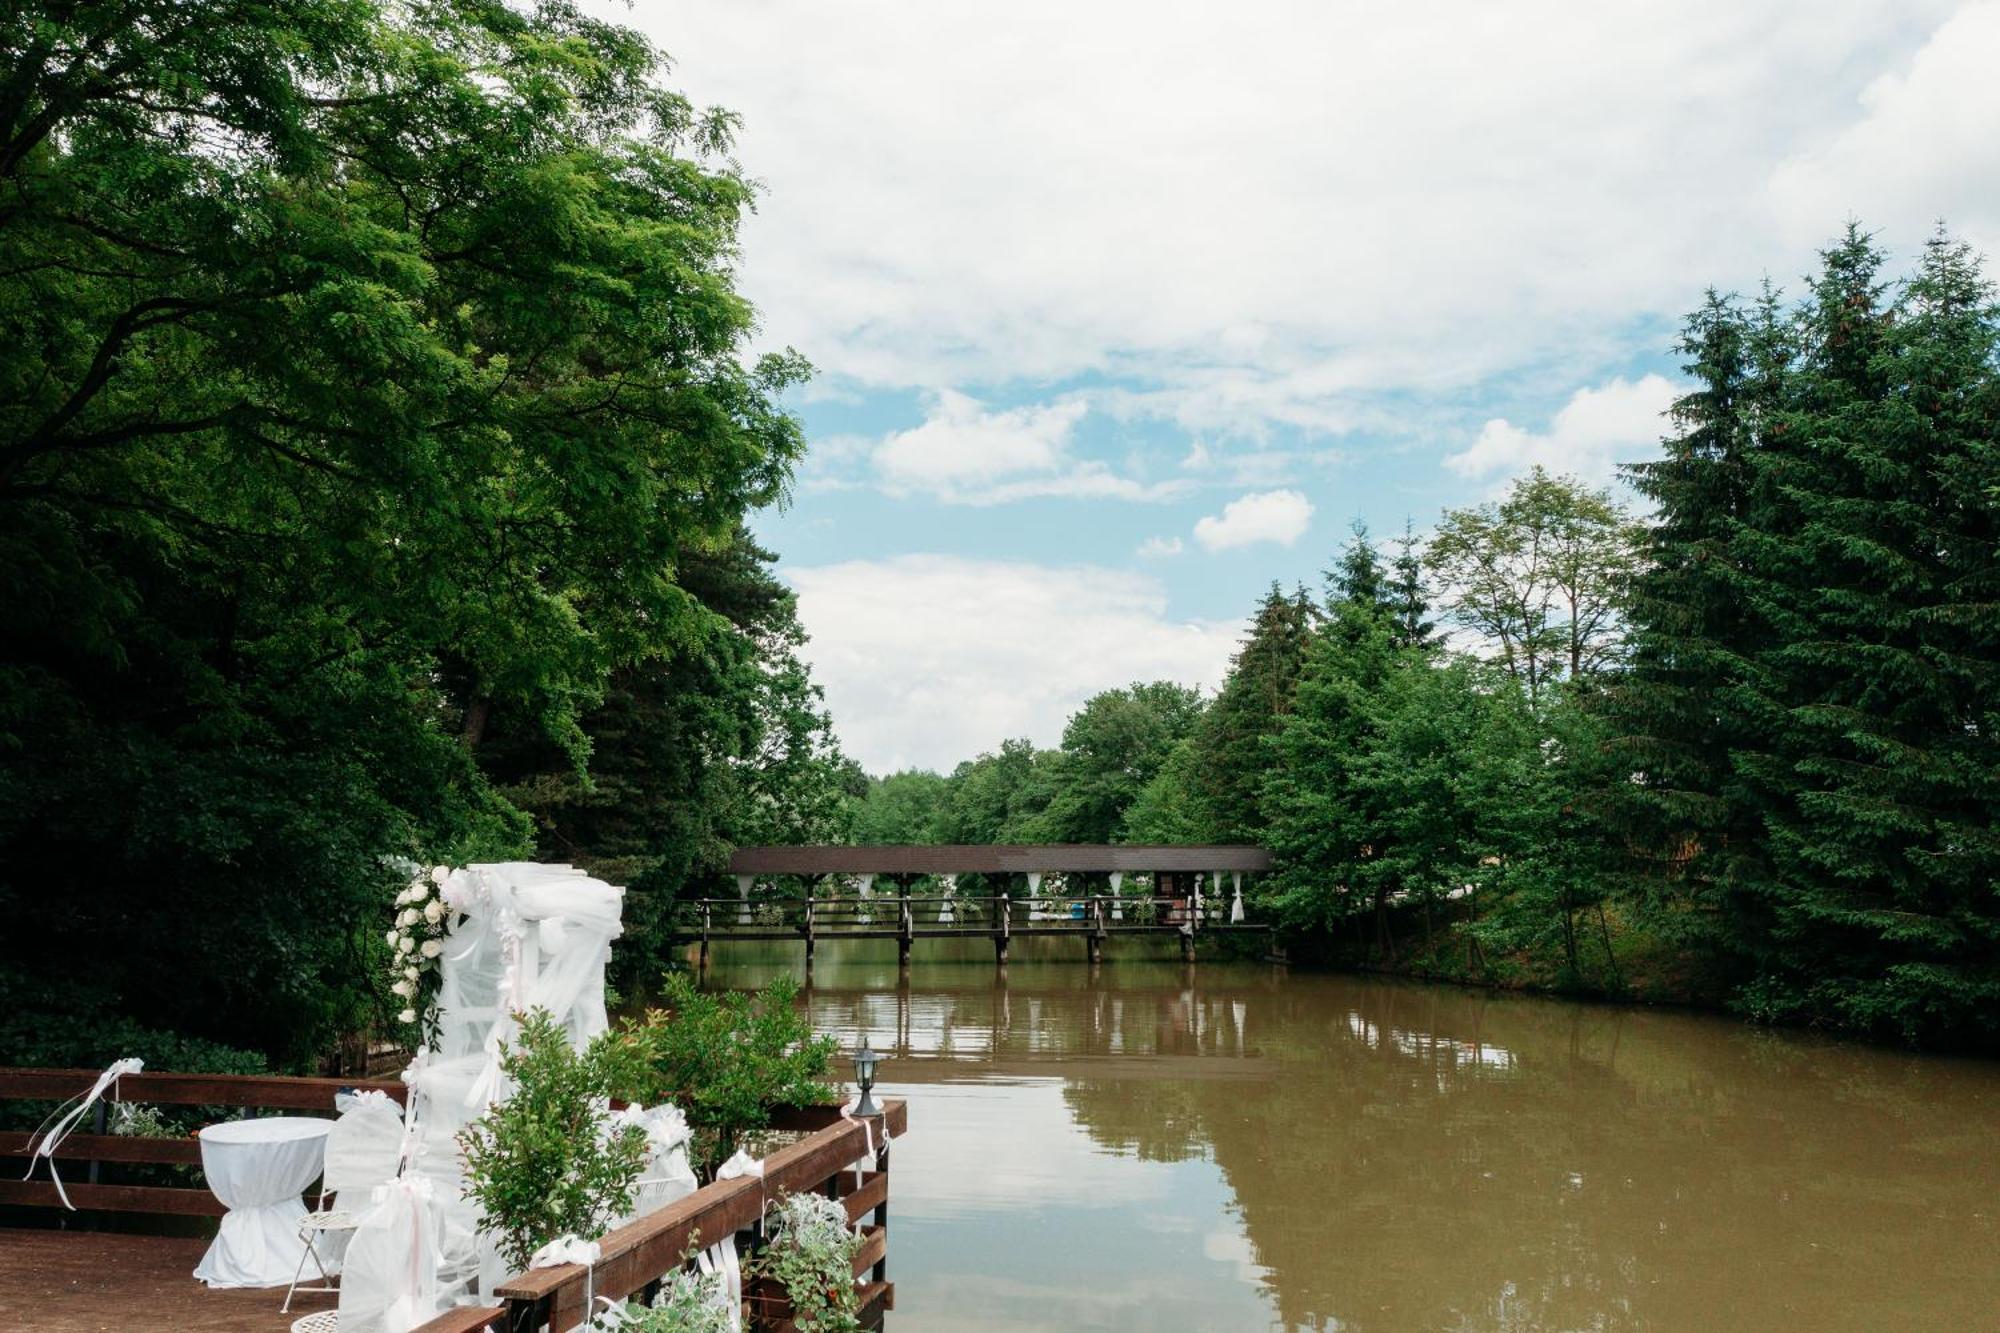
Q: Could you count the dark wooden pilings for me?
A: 6